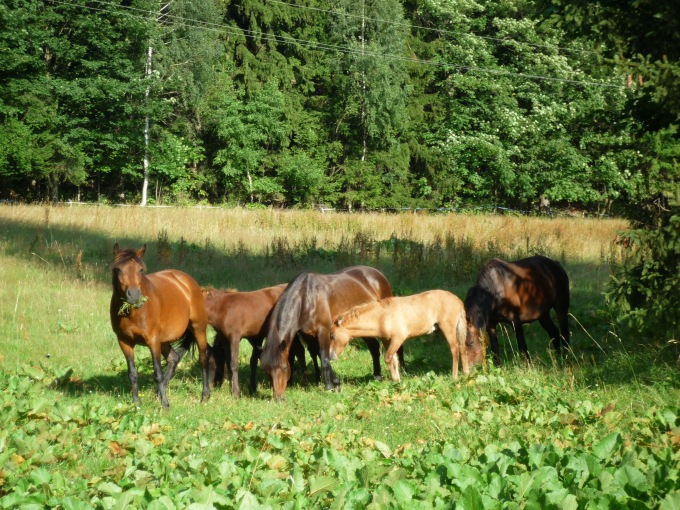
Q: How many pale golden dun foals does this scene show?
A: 1